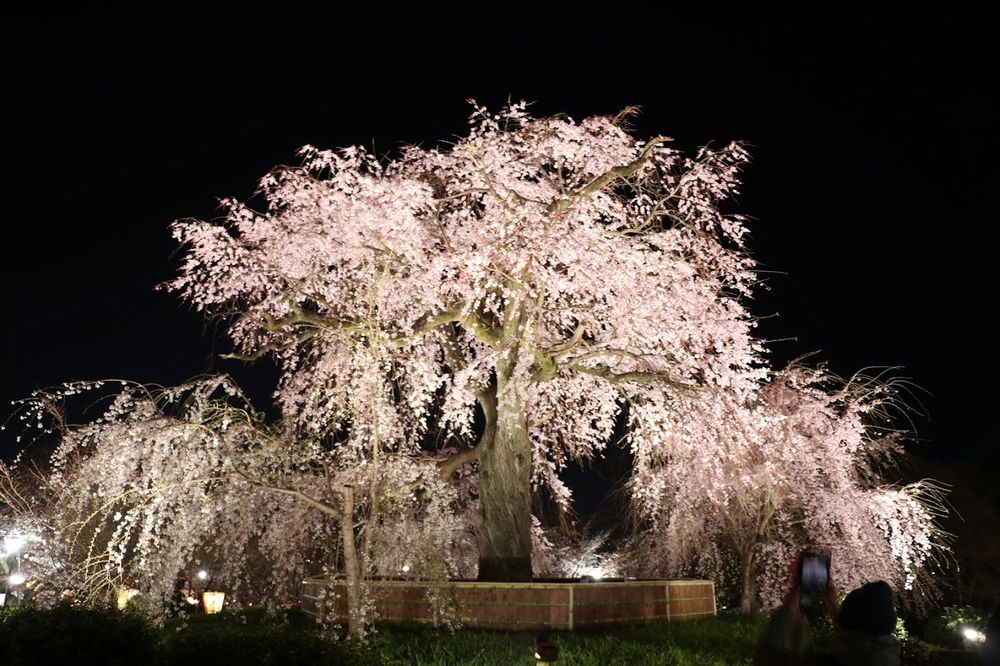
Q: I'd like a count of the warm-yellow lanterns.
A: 2